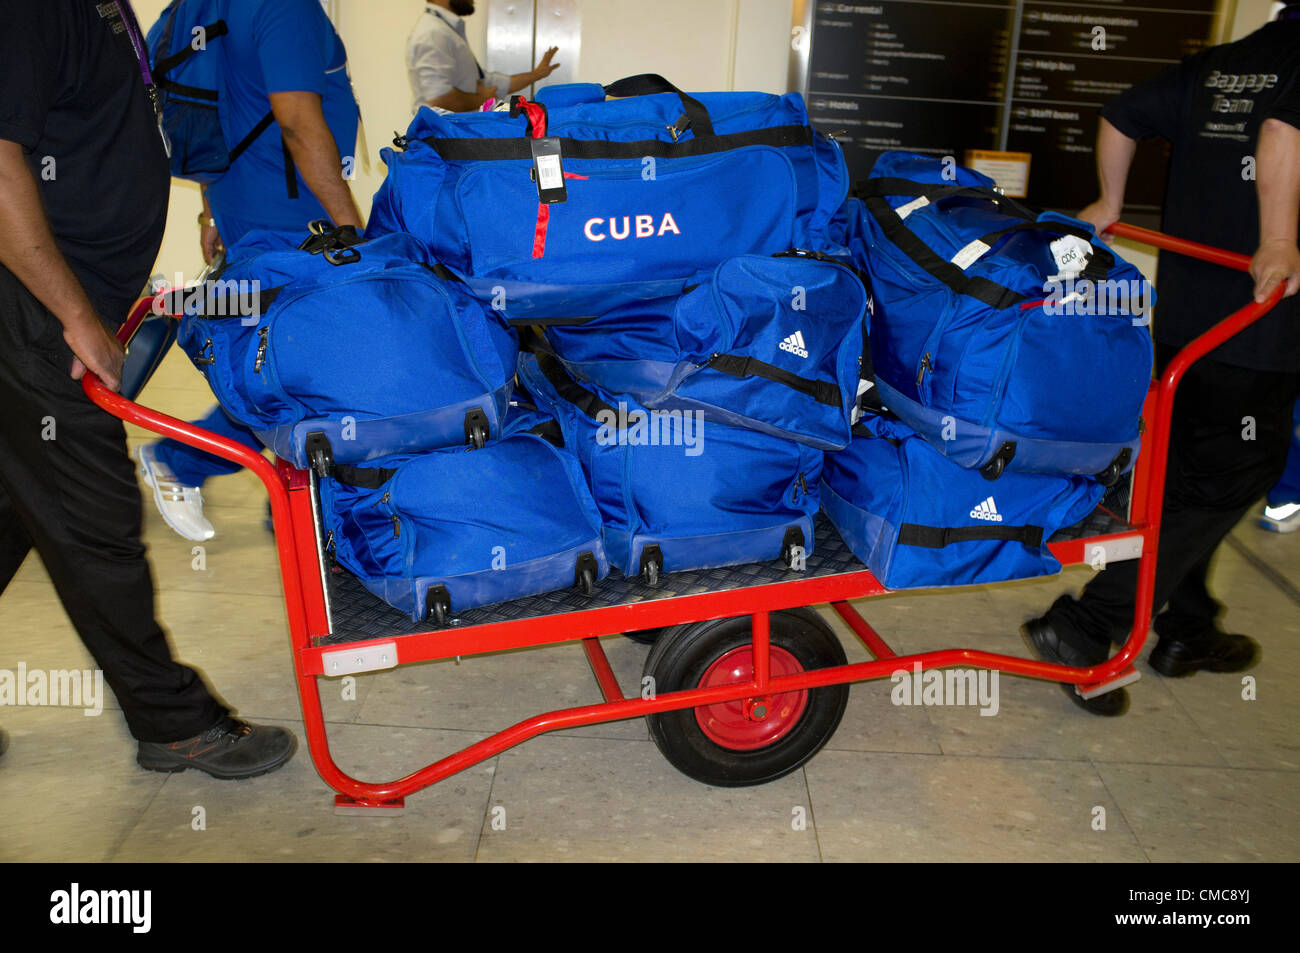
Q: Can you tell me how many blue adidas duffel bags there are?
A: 7